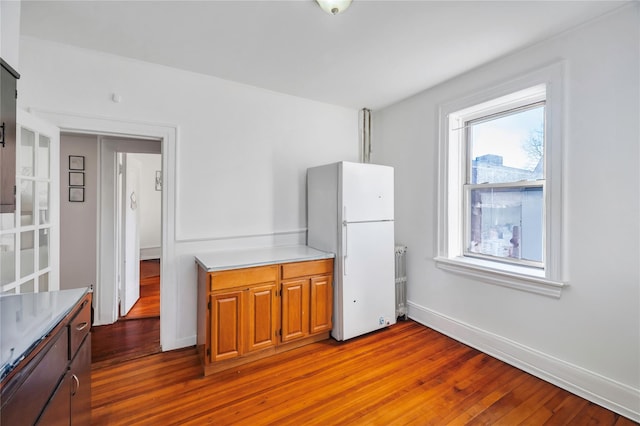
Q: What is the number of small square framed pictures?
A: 3